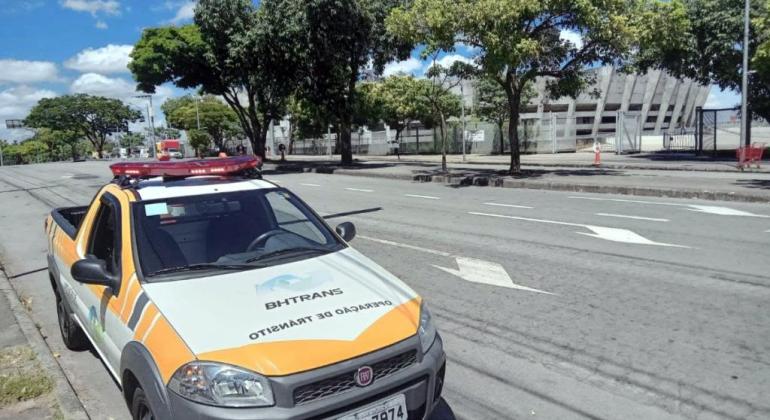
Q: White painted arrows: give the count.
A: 3